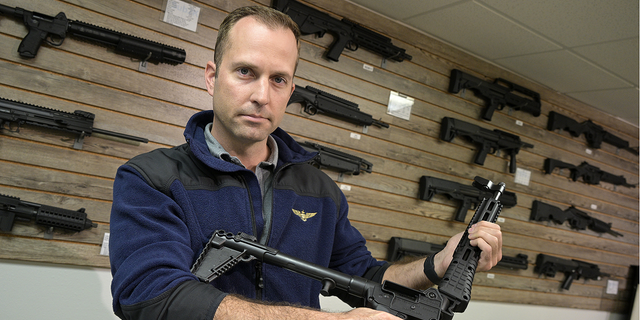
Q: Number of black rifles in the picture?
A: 15